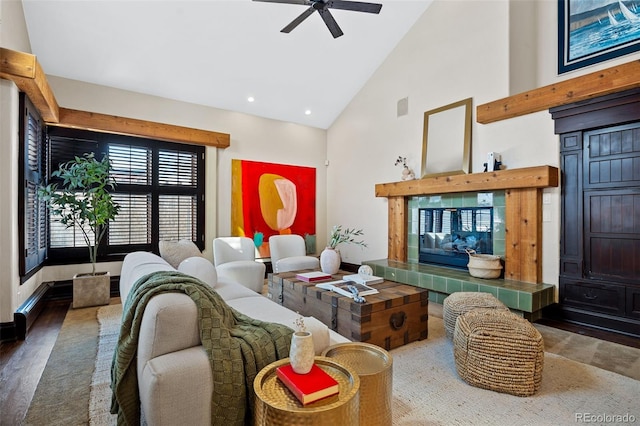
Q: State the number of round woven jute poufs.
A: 2